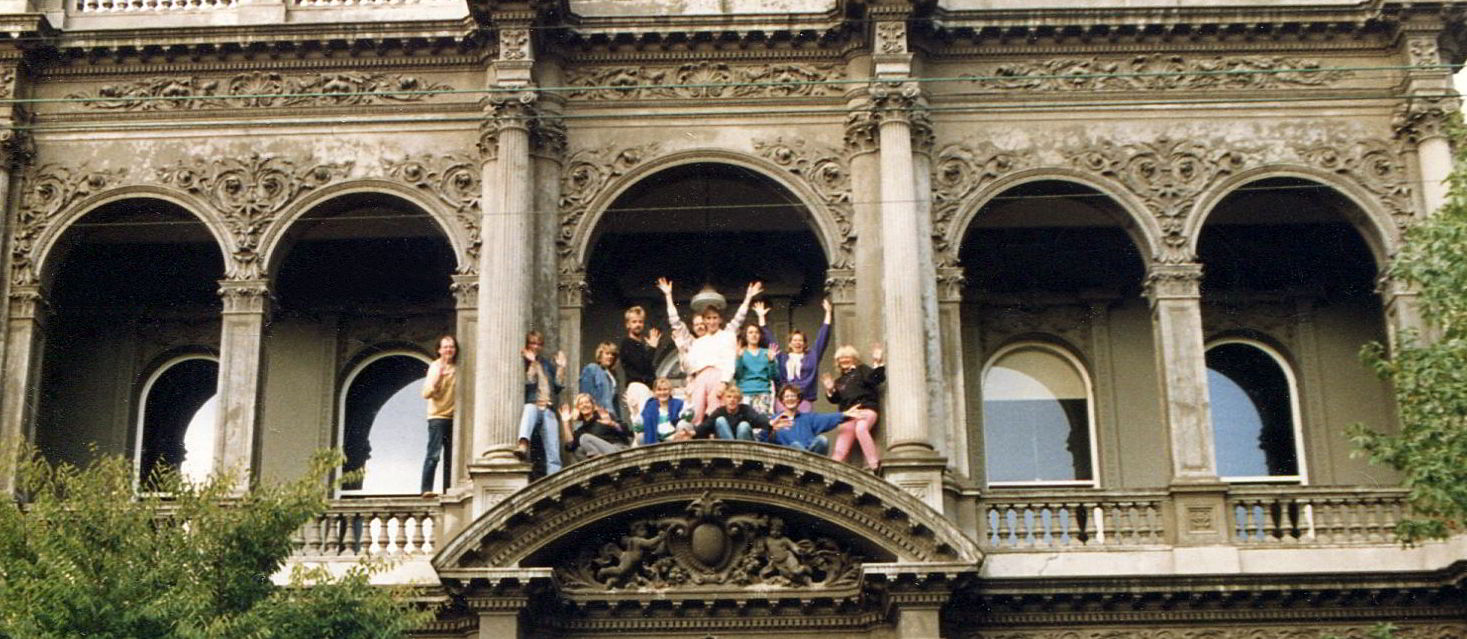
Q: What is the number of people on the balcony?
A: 13